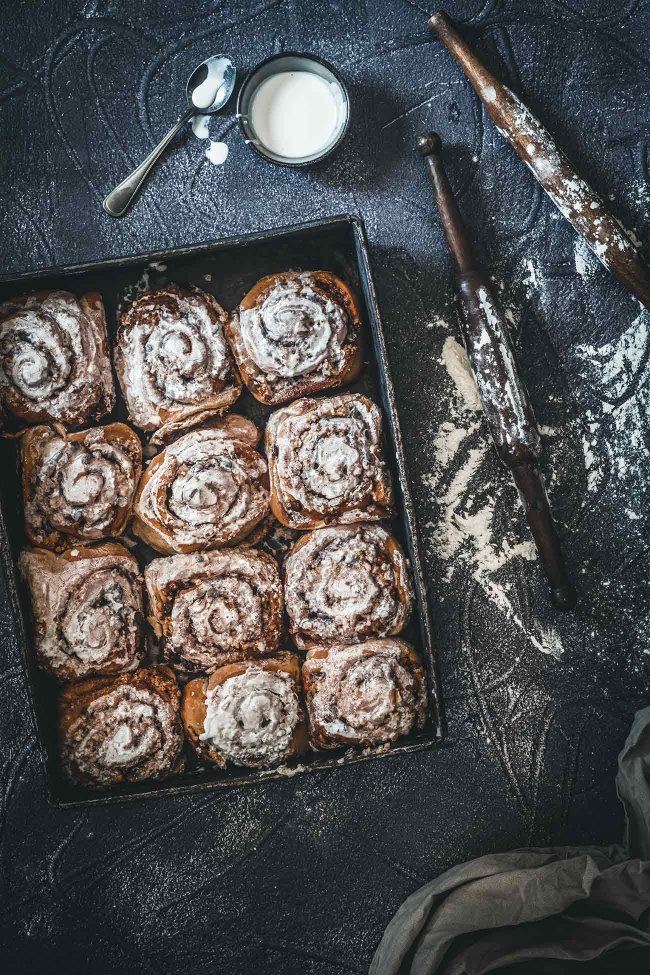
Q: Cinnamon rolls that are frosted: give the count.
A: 12